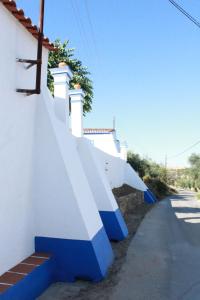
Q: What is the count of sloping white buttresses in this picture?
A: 3